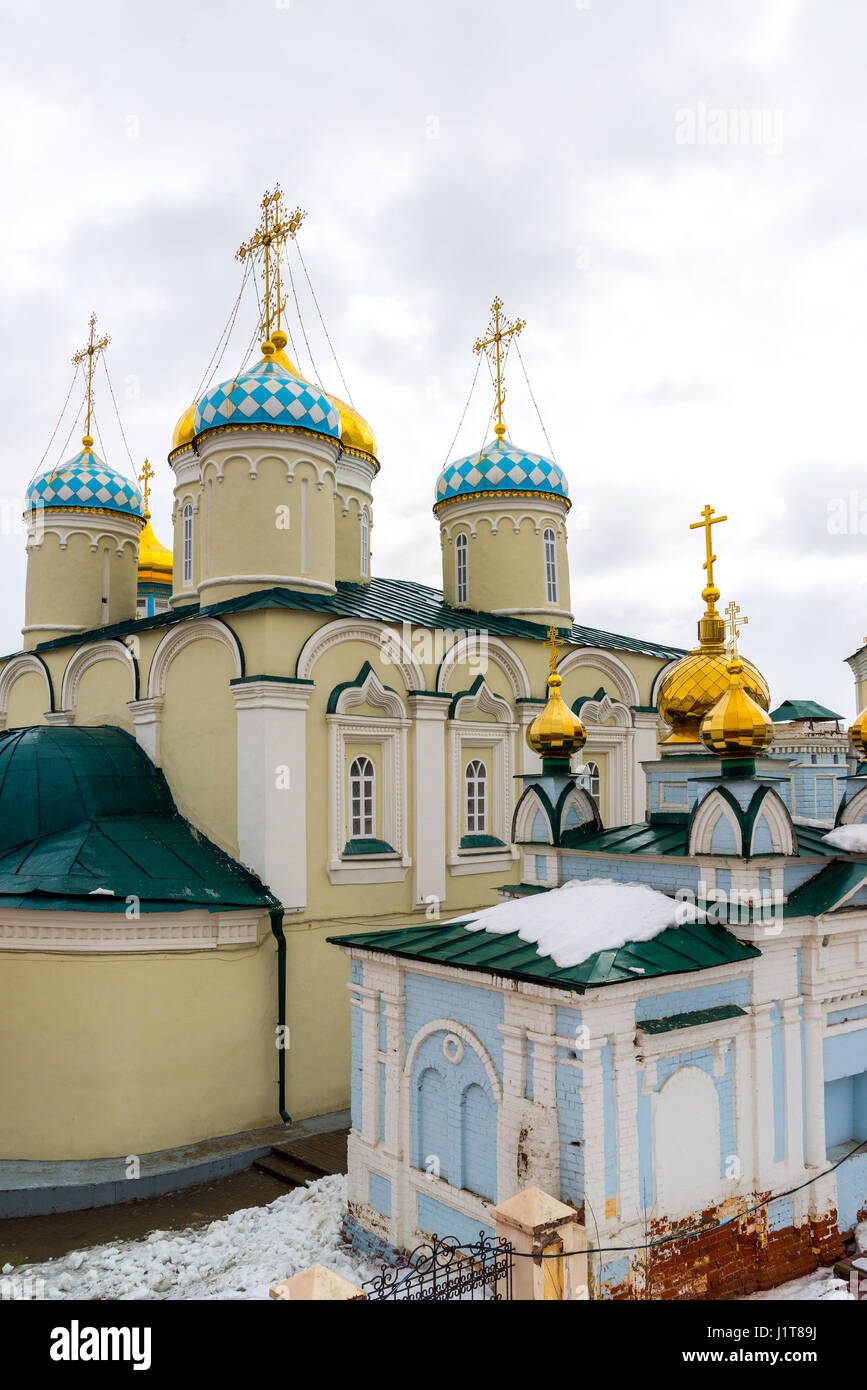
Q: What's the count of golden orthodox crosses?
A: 8